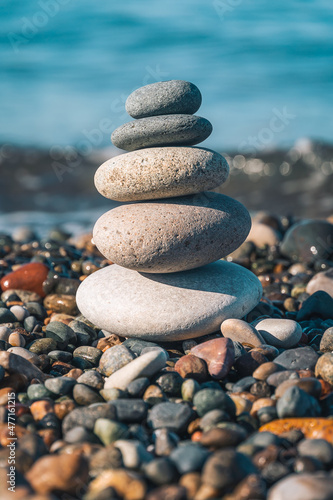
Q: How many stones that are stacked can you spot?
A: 5